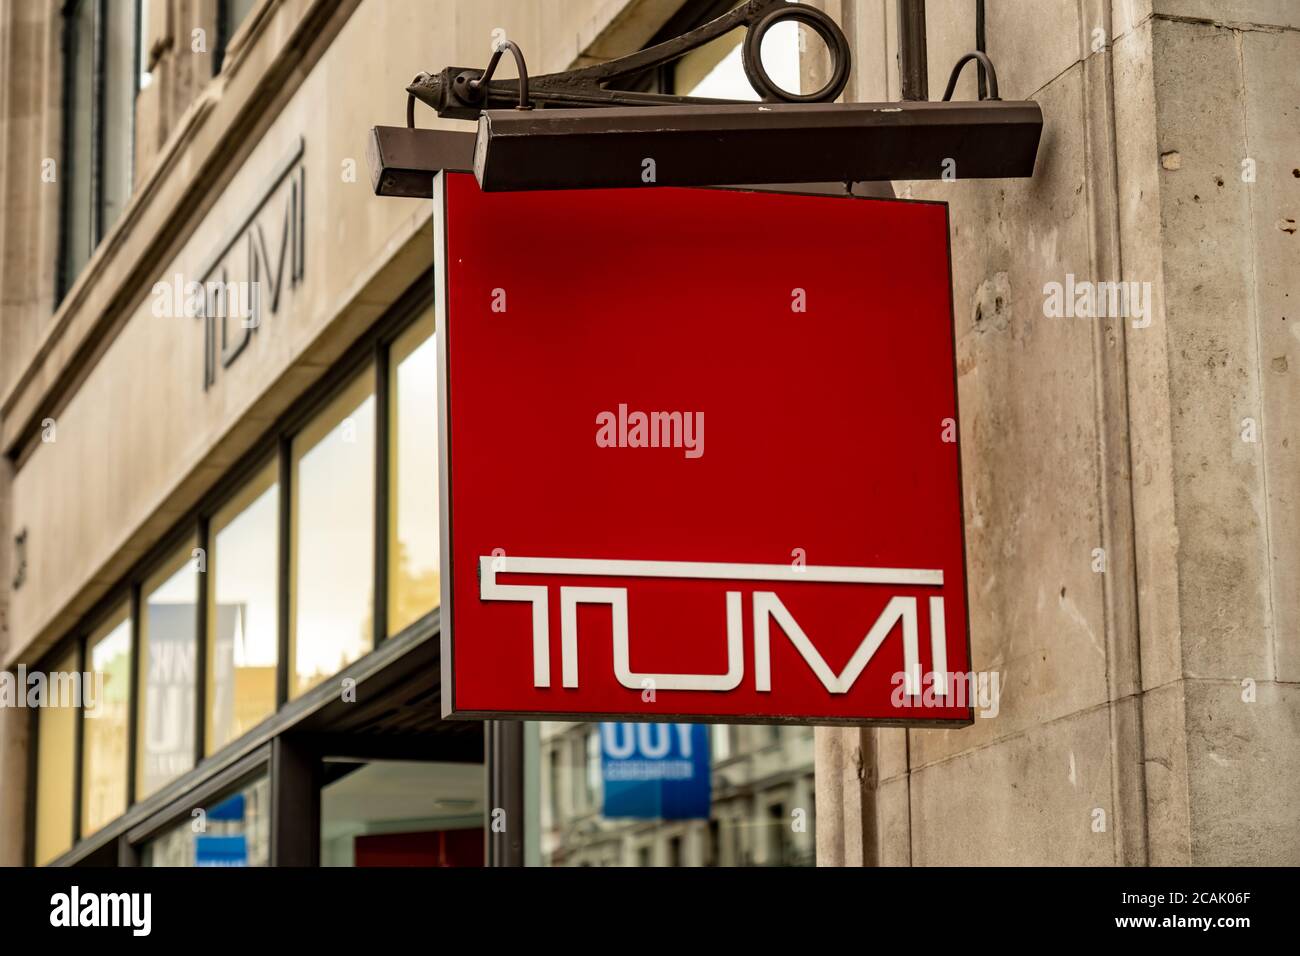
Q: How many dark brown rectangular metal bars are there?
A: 2